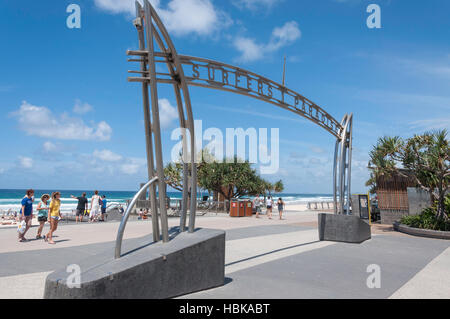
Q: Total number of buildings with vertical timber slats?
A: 1